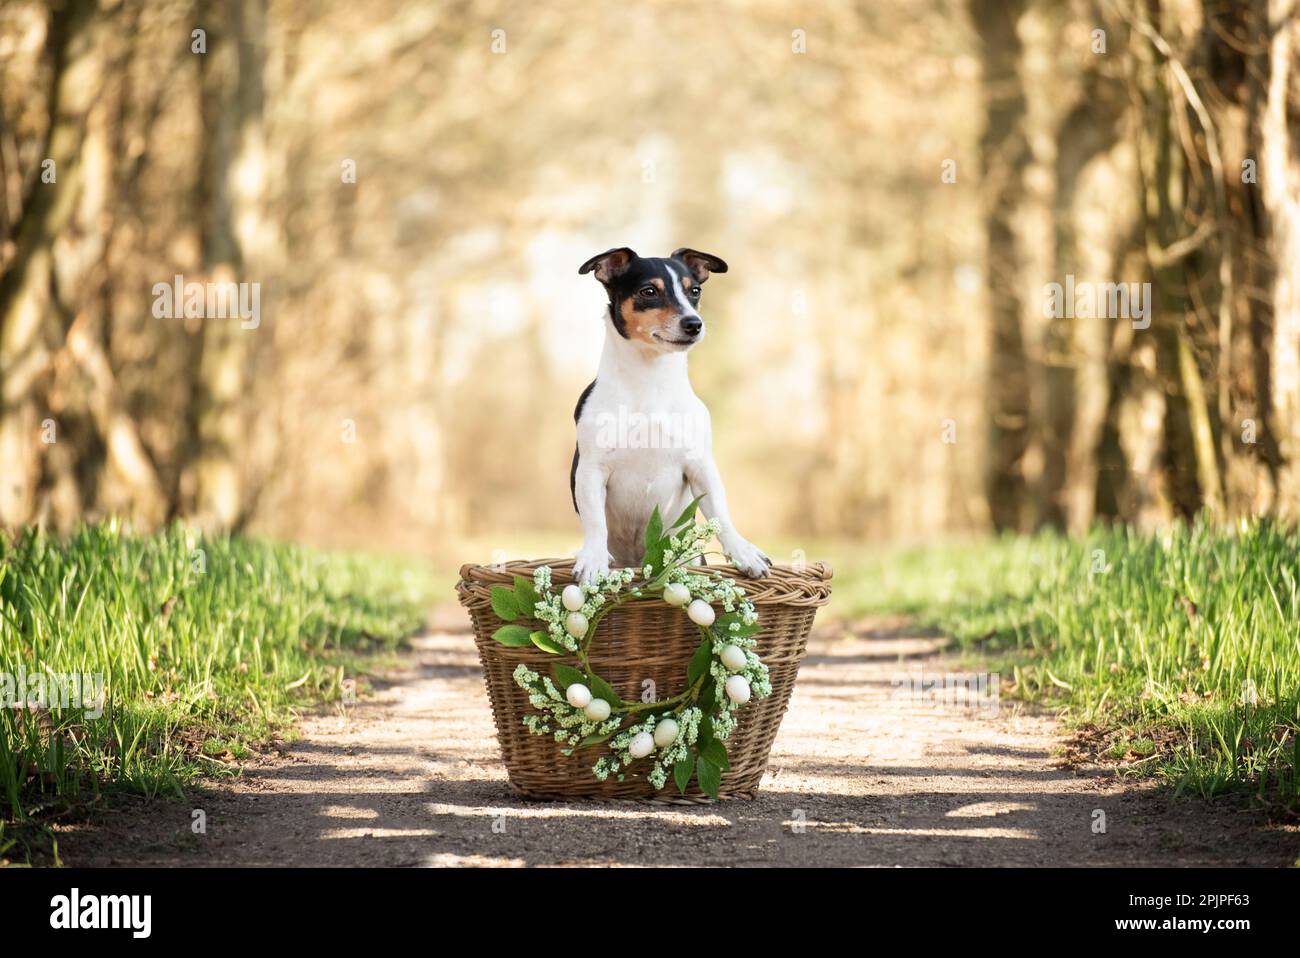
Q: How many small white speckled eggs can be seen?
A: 10